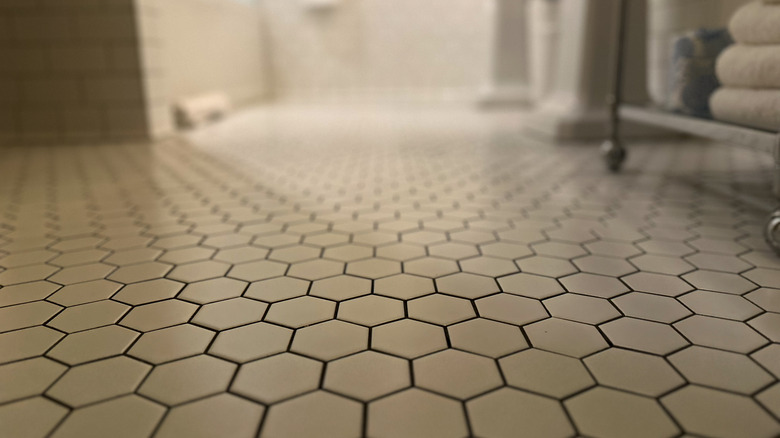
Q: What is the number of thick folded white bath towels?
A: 3